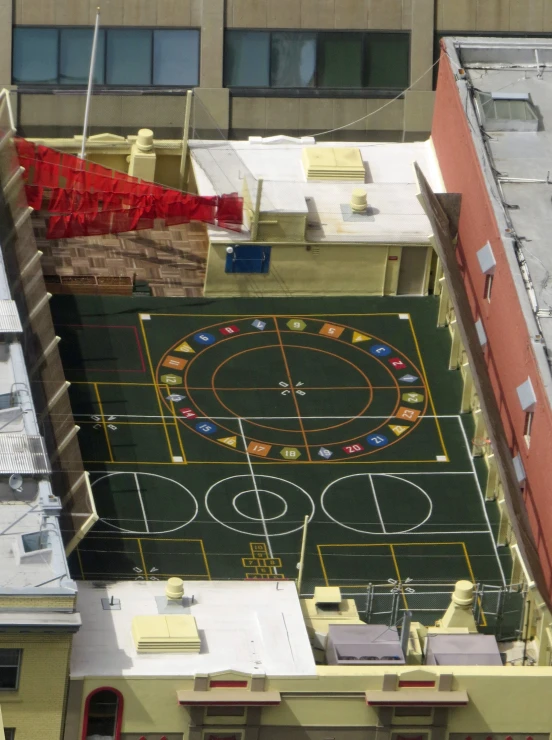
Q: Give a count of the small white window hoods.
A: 4